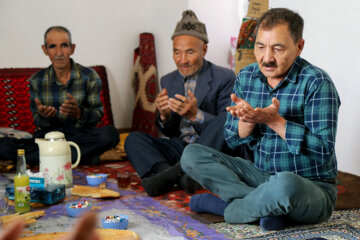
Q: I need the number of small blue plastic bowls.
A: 3